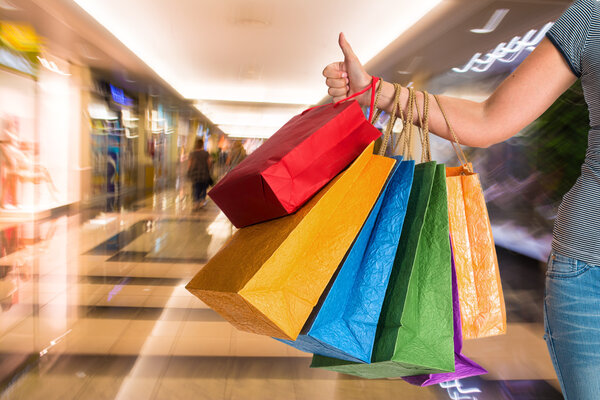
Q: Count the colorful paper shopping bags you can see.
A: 6